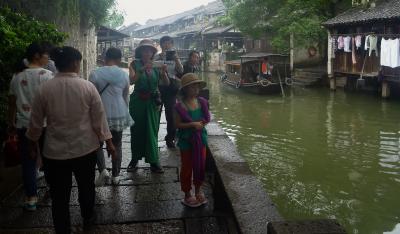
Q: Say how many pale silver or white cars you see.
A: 0